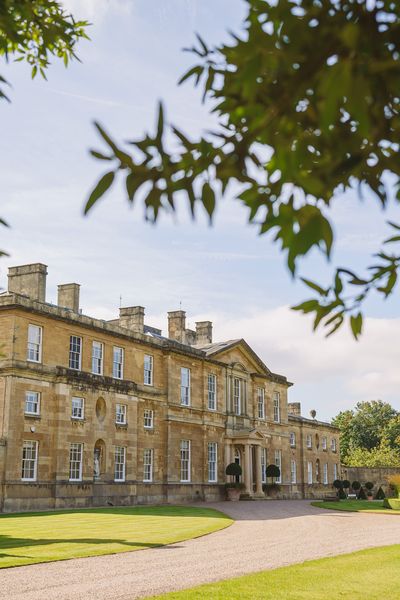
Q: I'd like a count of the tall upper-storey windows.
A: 10